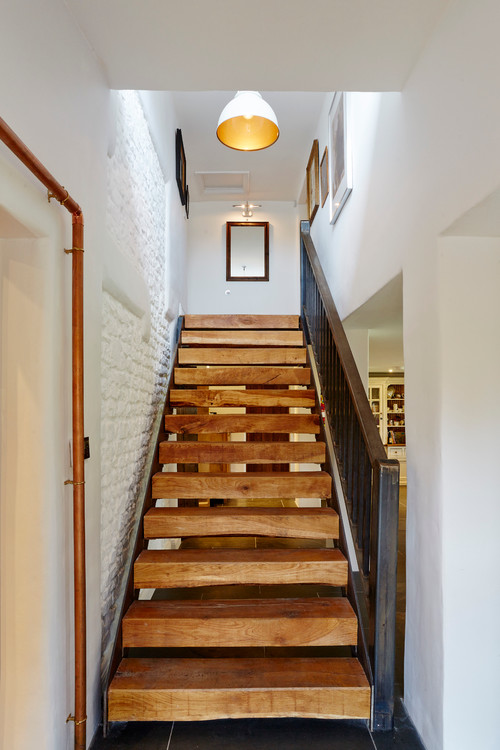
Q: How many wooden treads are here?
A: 12